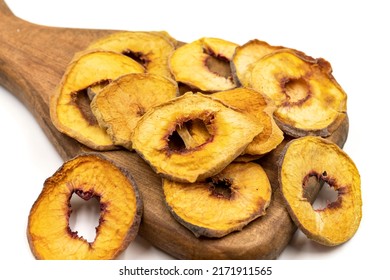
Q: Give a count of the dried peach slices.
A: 11